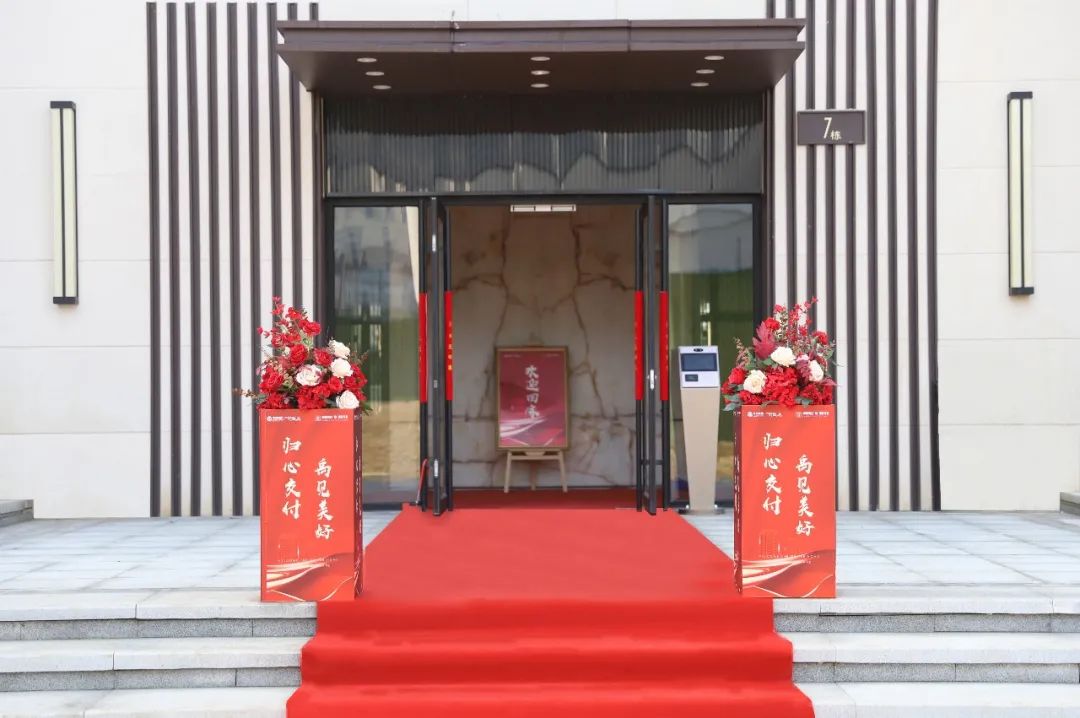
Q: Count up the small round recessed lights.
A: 9